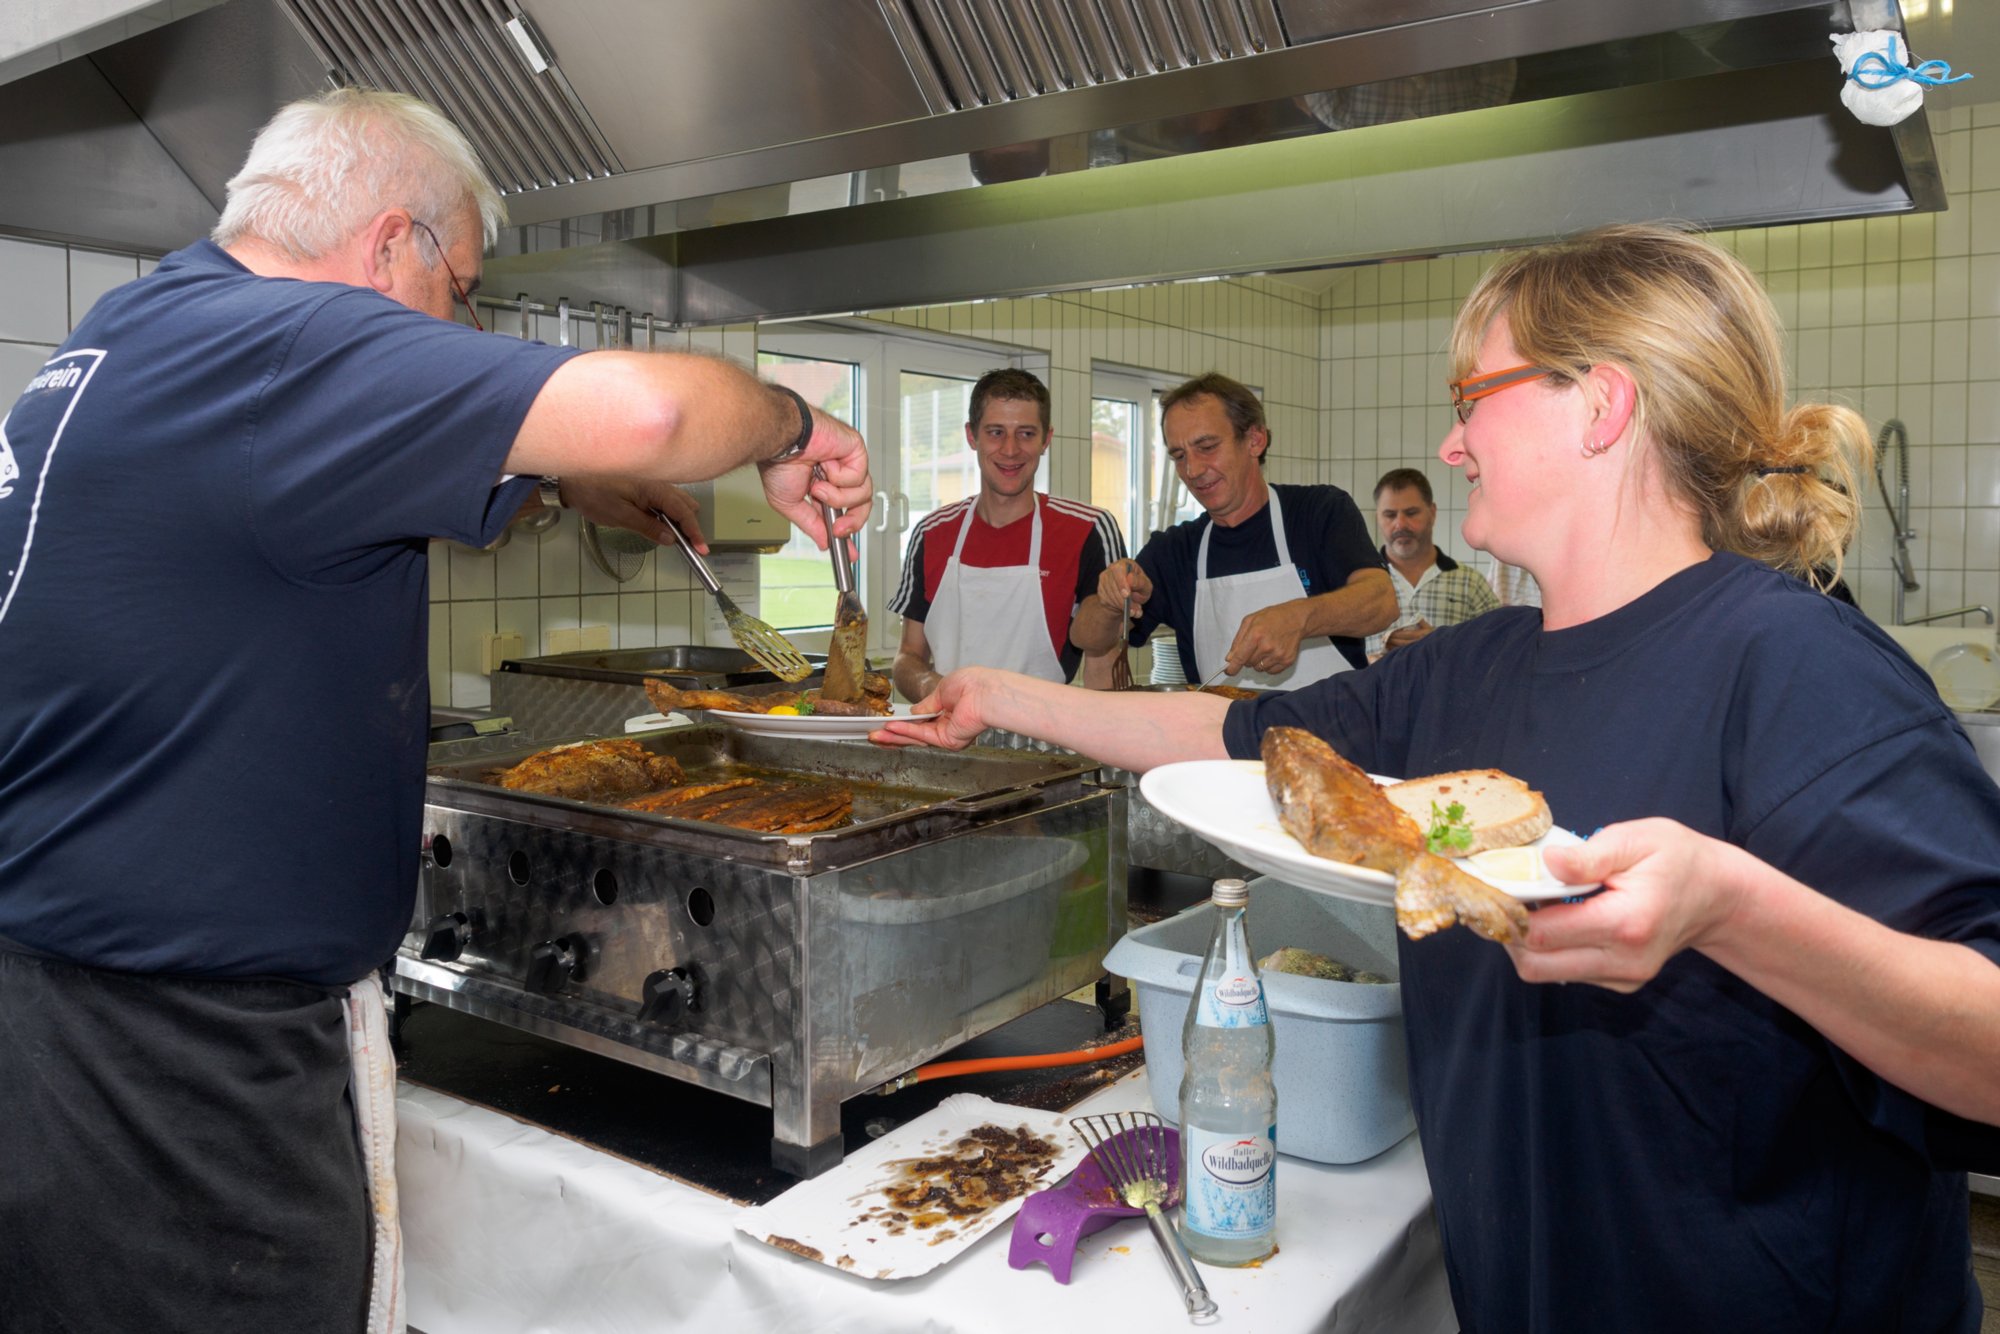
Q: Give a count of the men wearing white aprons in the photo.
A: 2